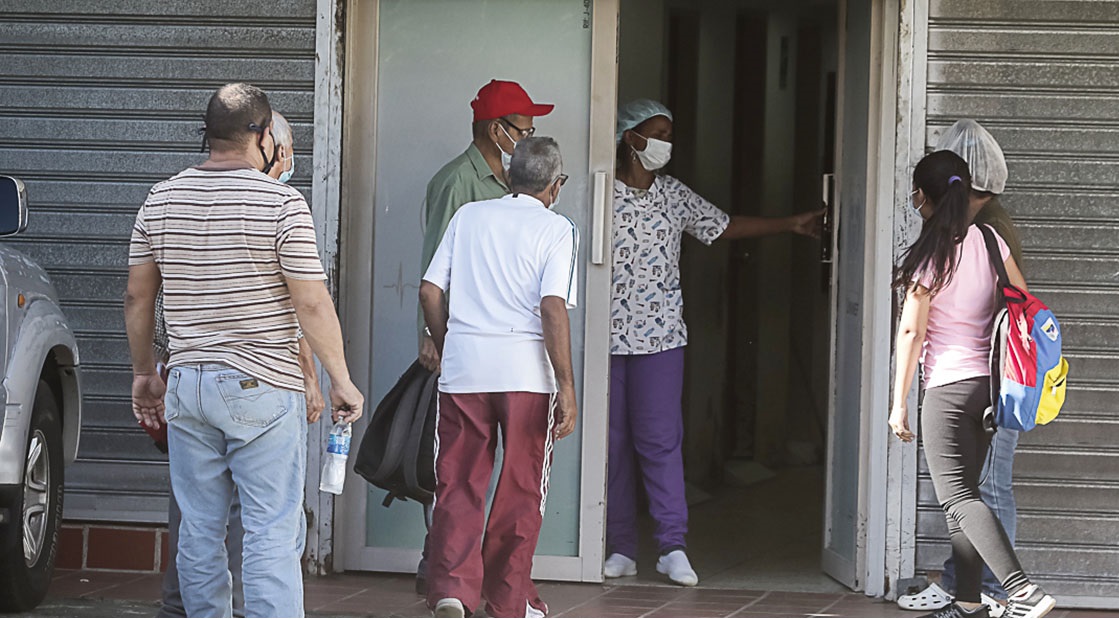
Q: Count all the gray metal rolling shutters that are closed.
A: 2